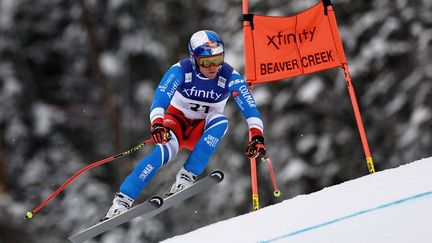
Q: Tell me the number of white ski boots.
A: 2